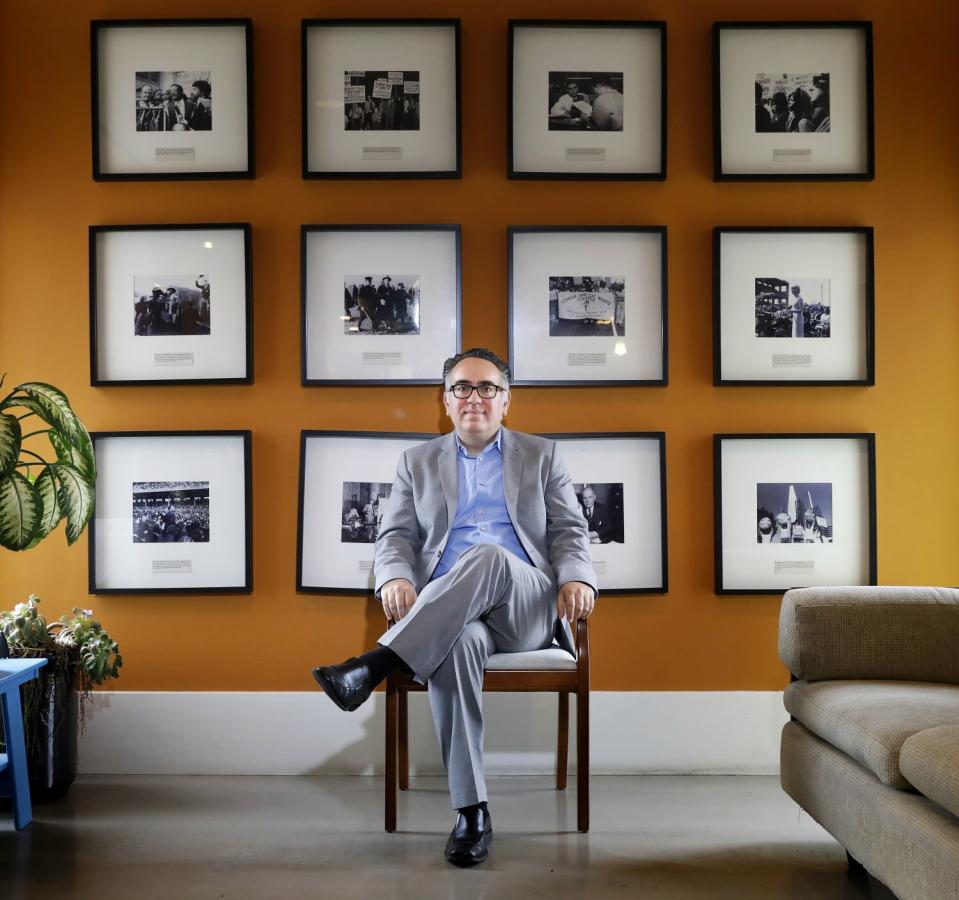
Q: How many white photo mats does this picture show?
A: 12